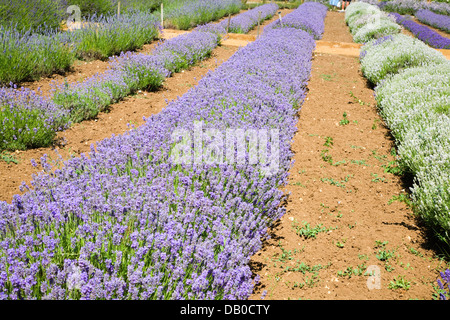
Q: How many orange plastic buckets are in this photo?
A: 0